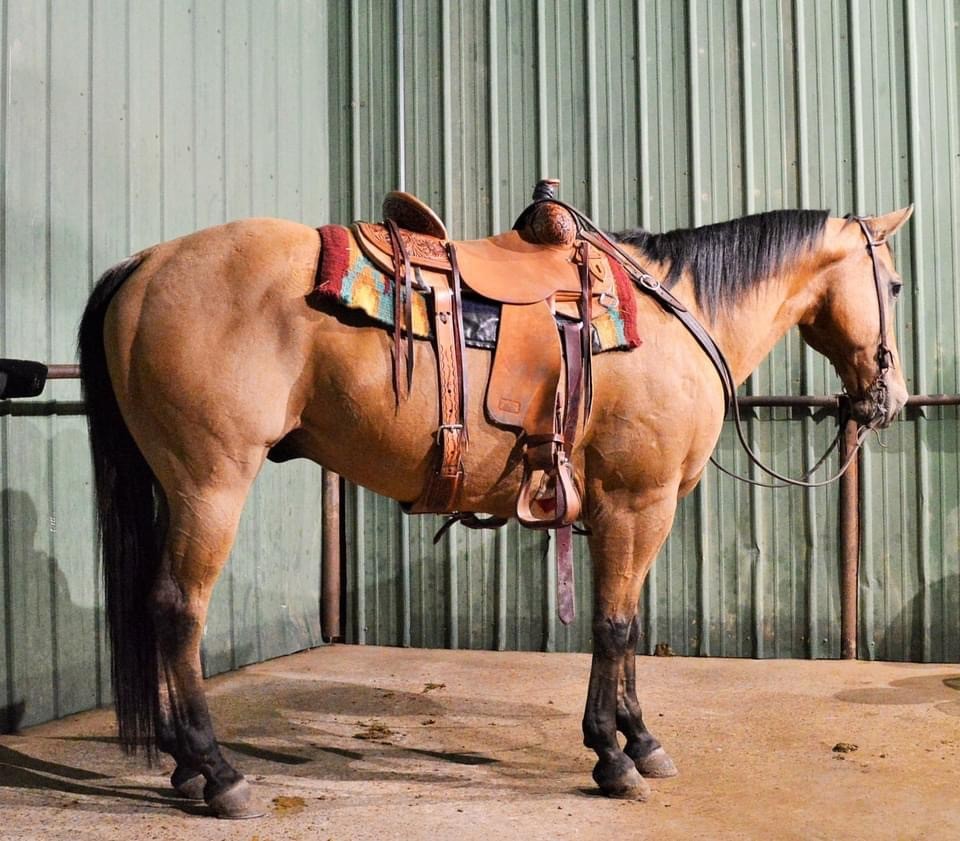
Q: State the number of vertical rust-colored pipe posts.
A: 2